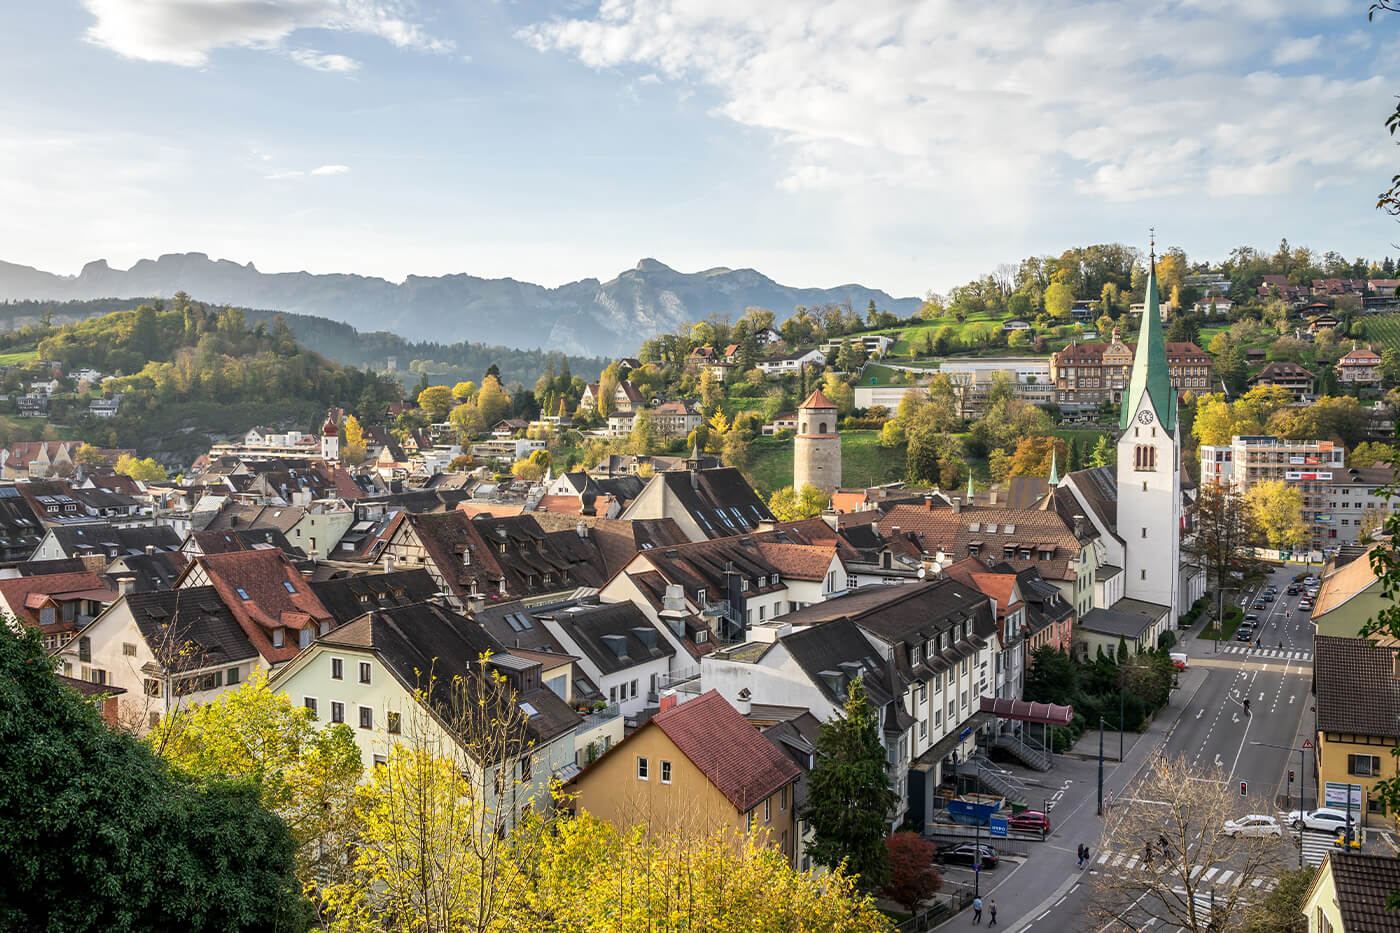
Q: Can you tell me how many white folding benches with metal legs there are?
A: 0